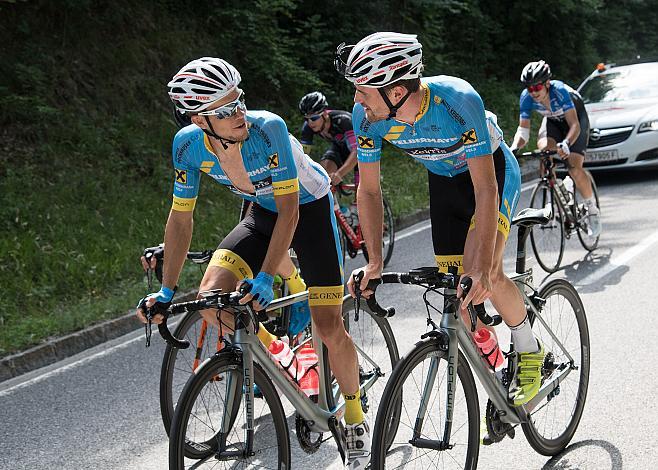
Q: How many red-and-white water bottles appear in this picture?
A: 3